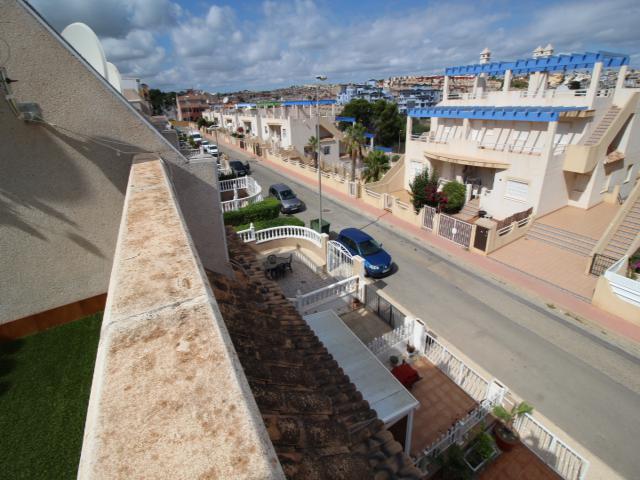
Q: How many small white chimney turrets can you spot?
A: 3